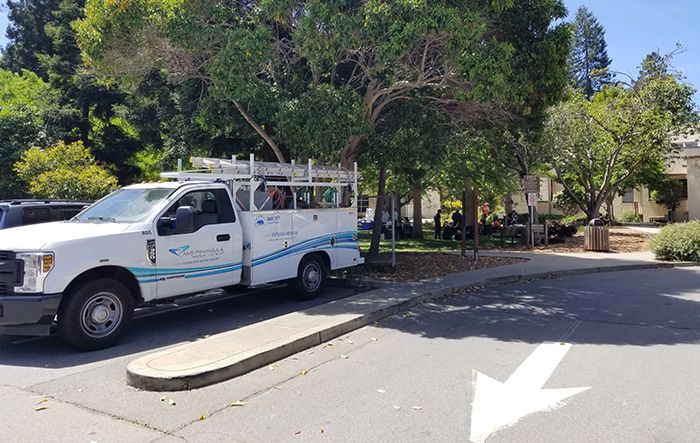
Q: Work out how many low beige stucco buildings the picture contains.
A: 1